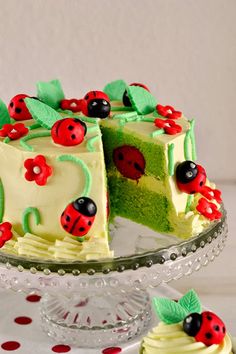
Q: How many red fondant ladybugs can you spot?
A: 7